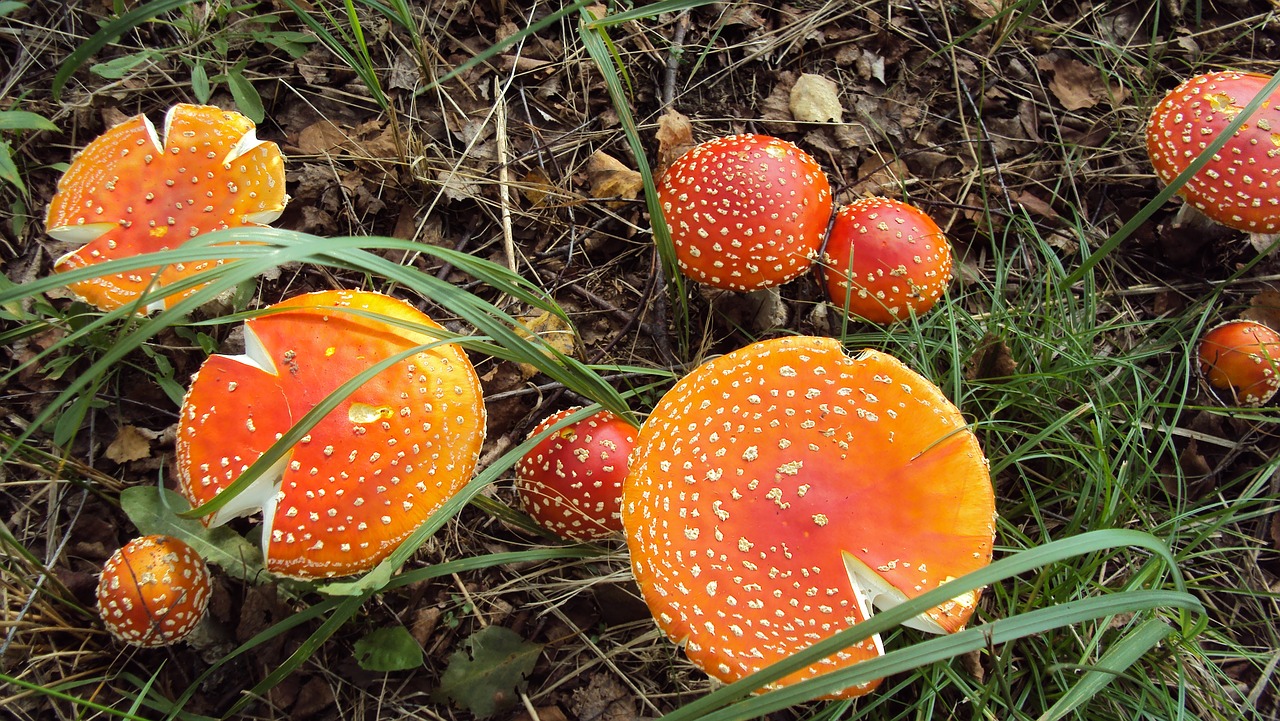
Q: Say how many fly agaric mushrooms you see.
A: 9